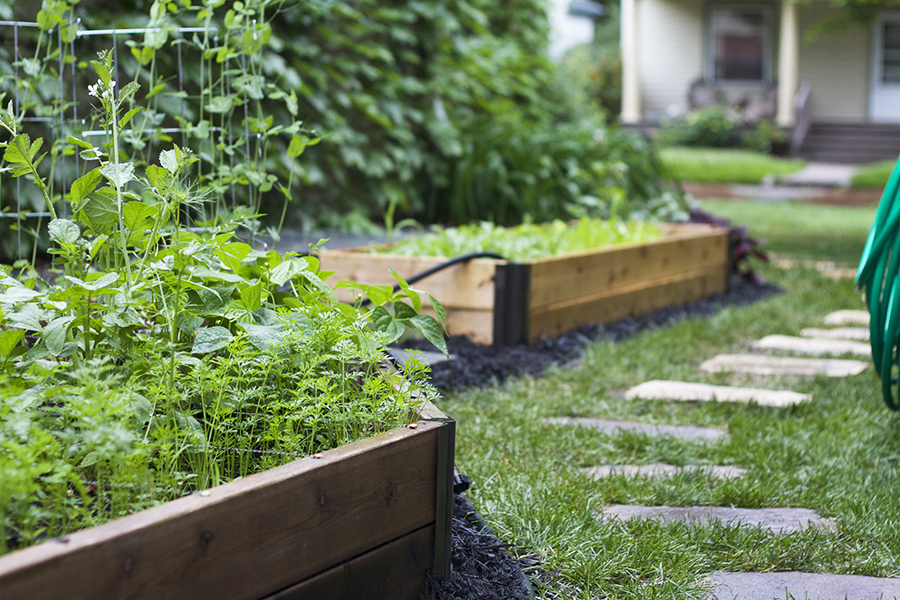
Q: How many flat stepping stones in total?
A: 9